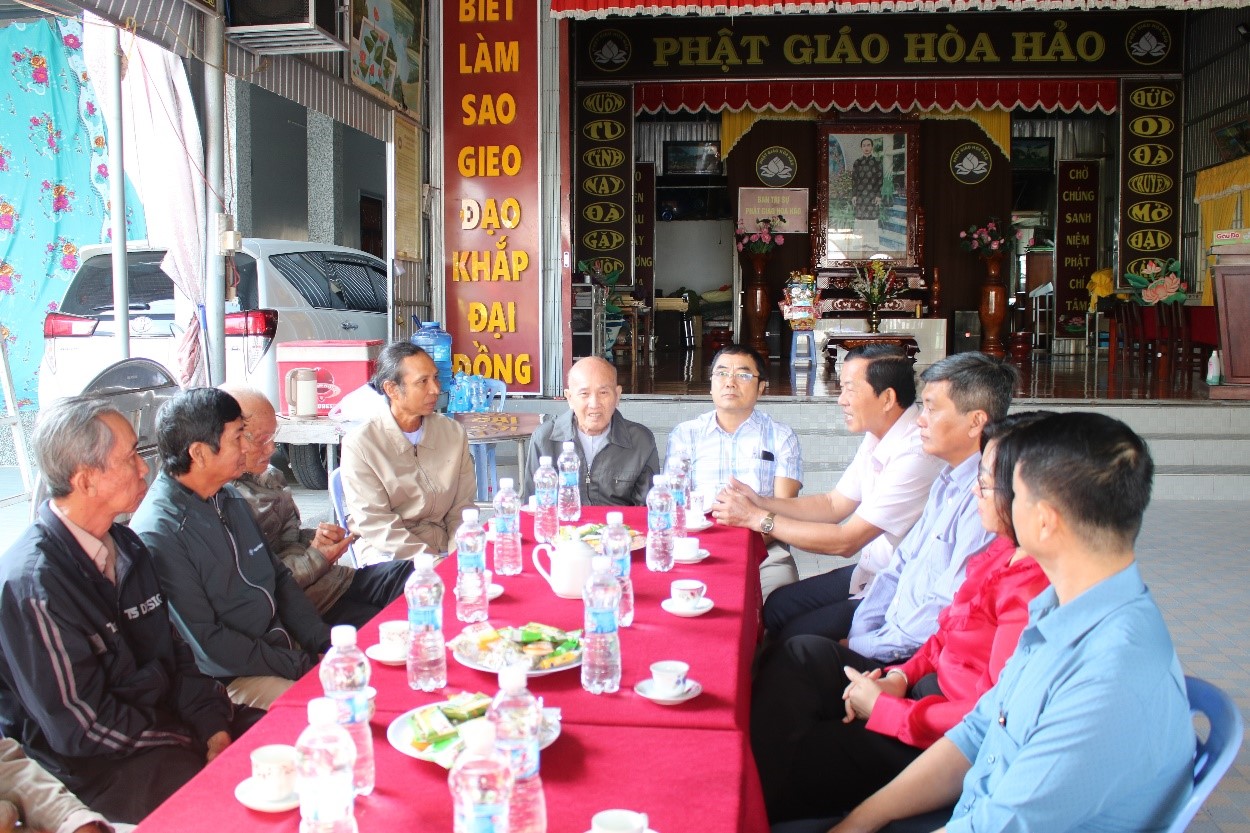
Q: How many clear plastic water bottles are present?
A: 14